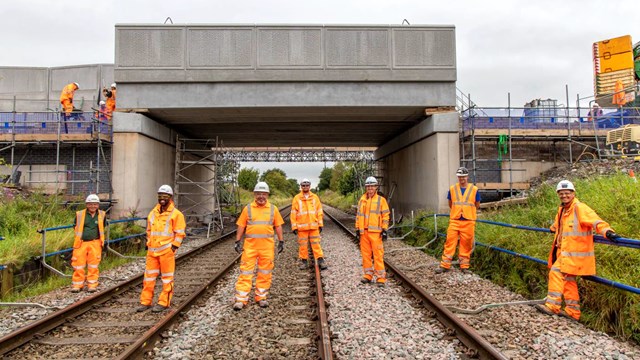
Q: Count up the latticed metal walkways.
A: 1